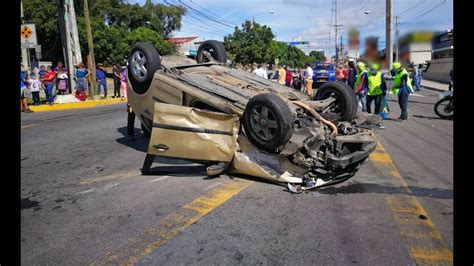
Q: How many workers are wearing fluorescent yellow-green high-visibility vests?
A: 3